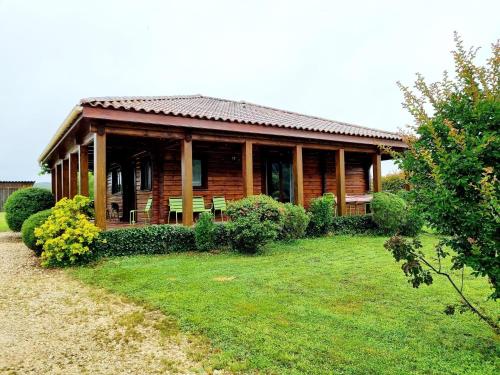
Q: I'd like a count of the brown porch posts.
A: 11